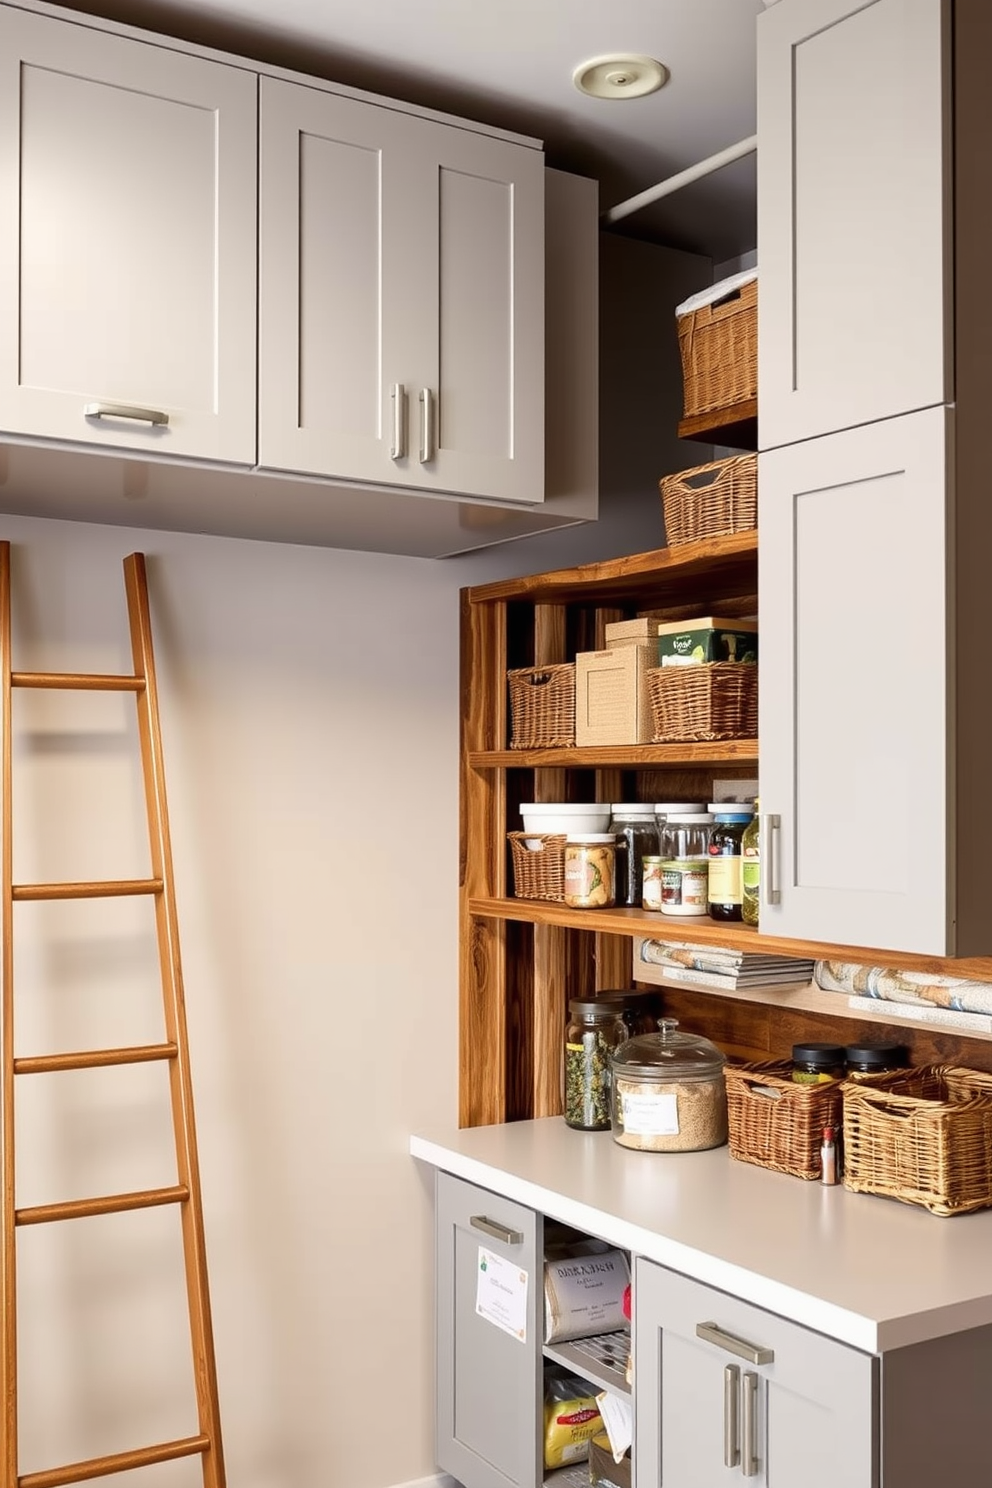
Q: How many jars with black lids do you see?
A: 4